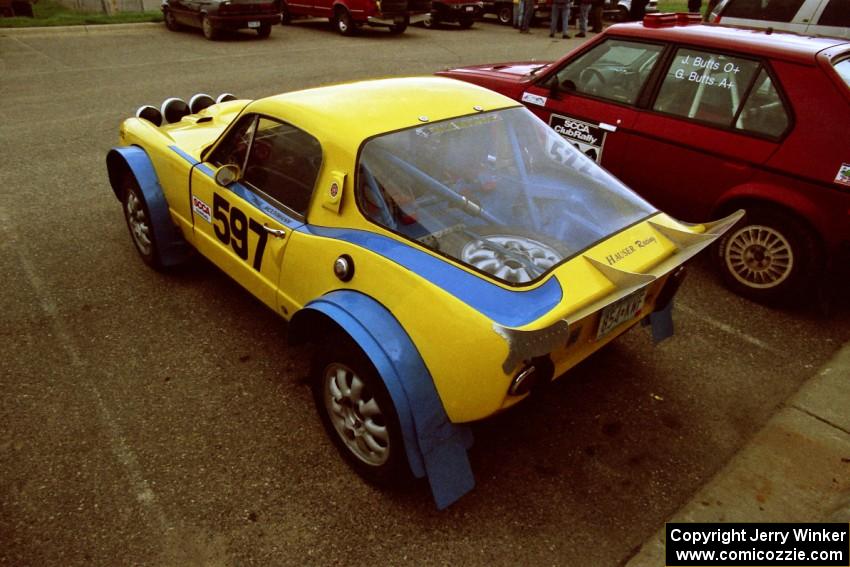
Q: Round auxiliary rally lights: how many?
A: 4